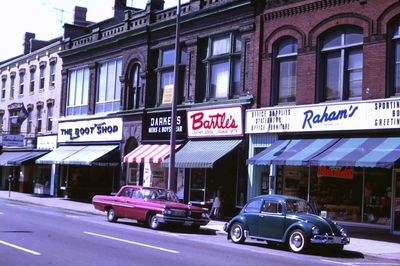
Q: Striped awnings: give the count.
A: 3